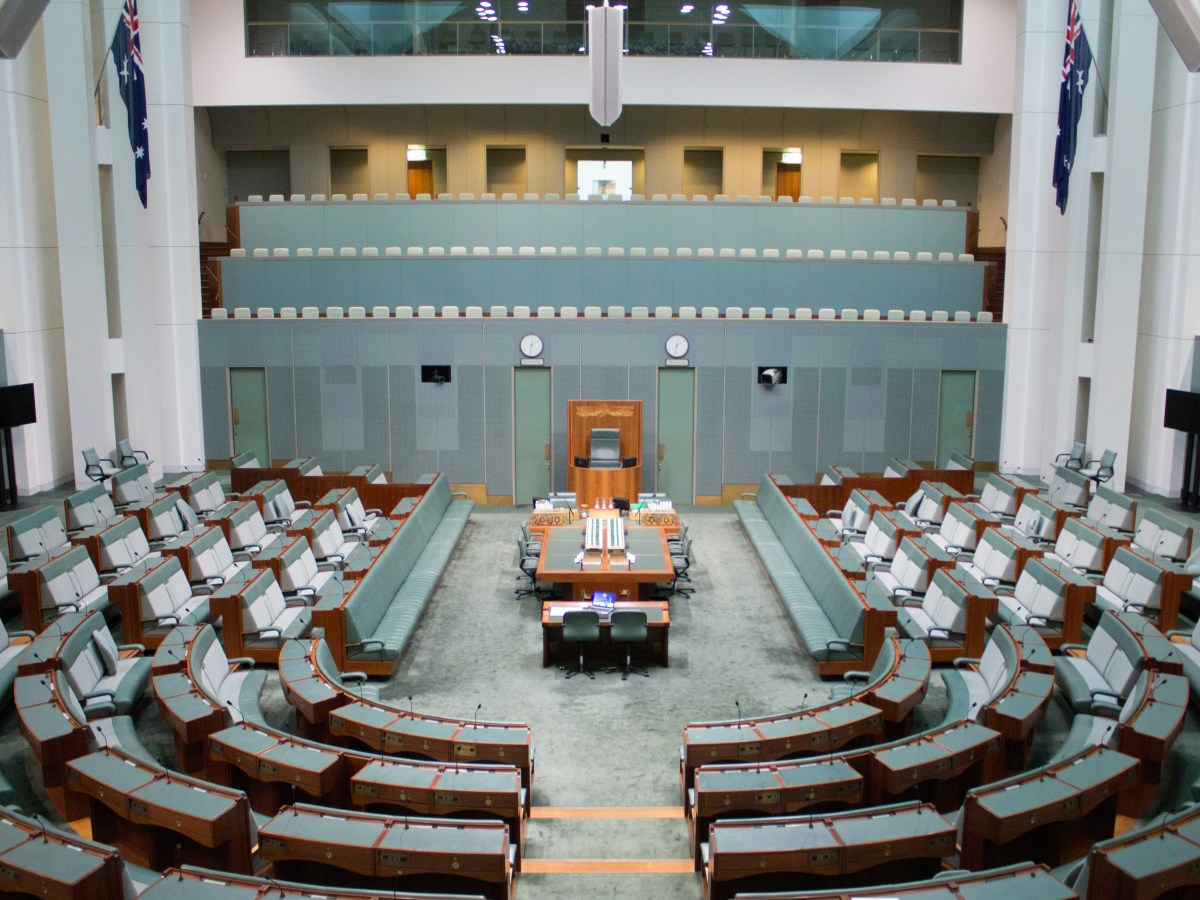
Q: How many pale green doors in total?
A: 4